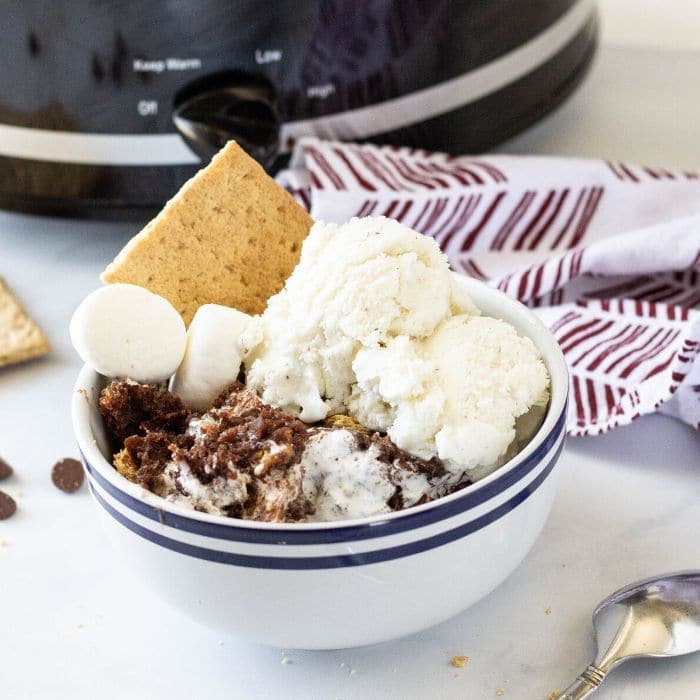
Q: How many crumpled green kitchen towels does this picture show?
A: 0